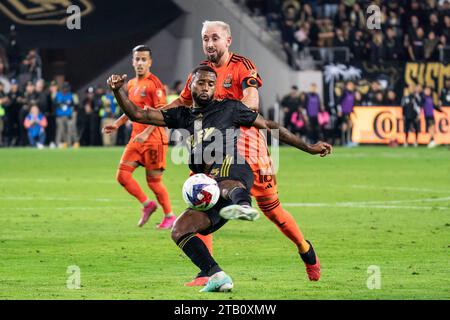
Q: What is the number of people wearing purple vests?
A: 3